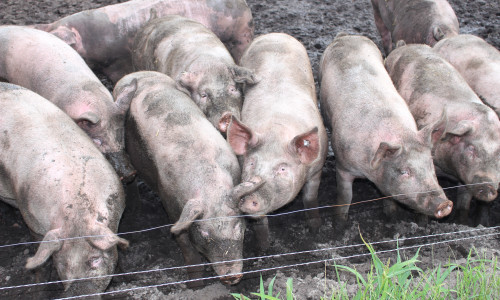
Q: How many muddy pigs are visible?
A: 10